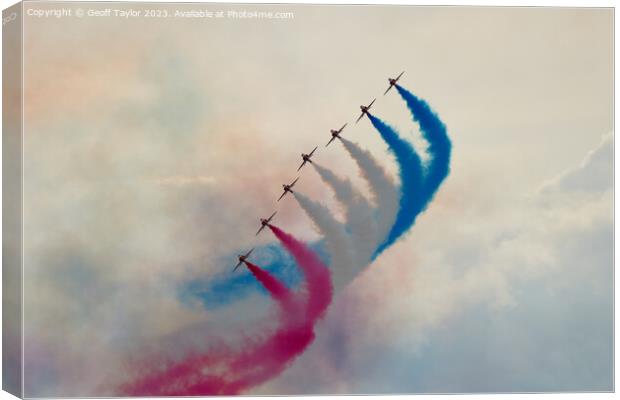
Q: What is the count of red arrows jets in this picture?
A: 7